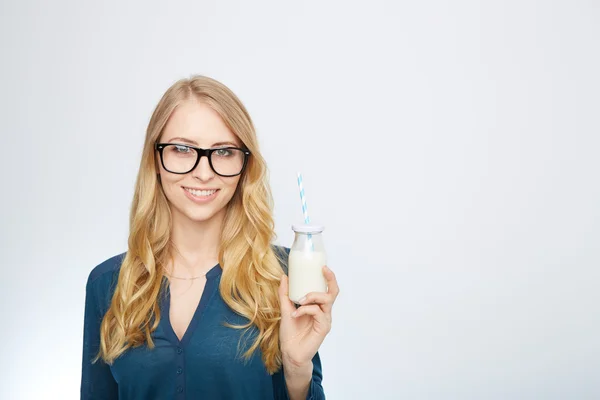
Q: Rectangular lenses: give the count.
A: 2